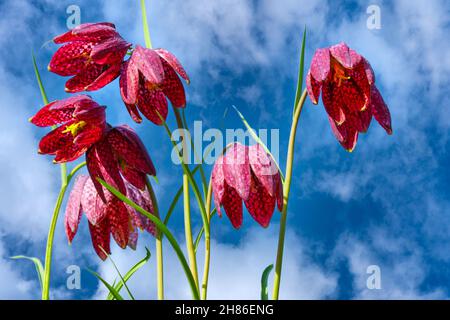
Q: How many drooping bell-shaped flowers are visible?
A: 7